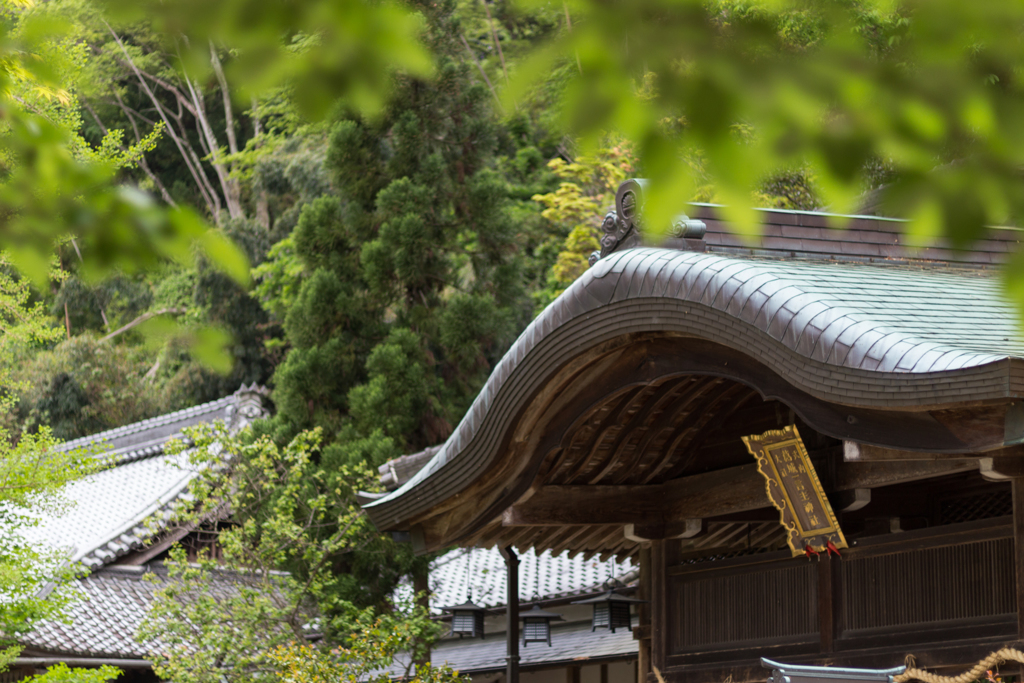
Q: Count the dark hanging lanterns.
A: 3